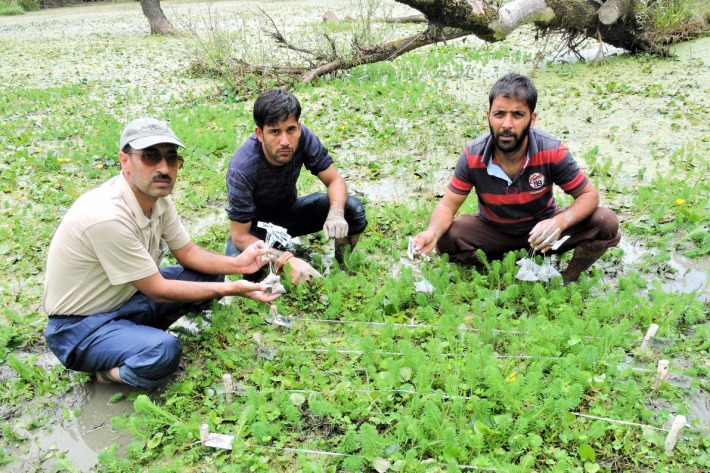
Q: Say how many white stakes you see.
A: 7